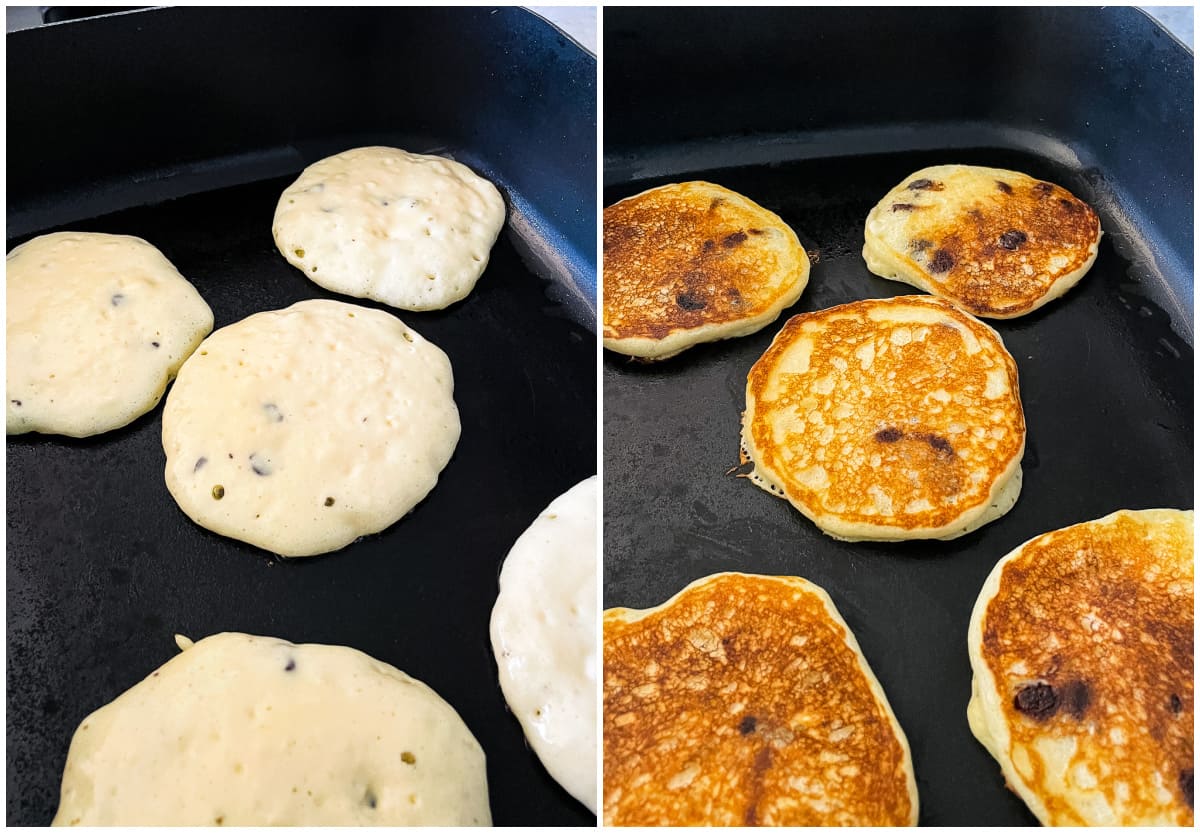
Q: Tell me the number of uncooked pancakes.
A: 5